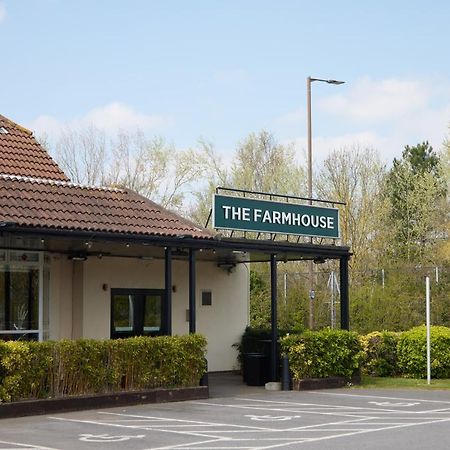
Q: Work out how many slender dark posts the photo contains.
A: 4